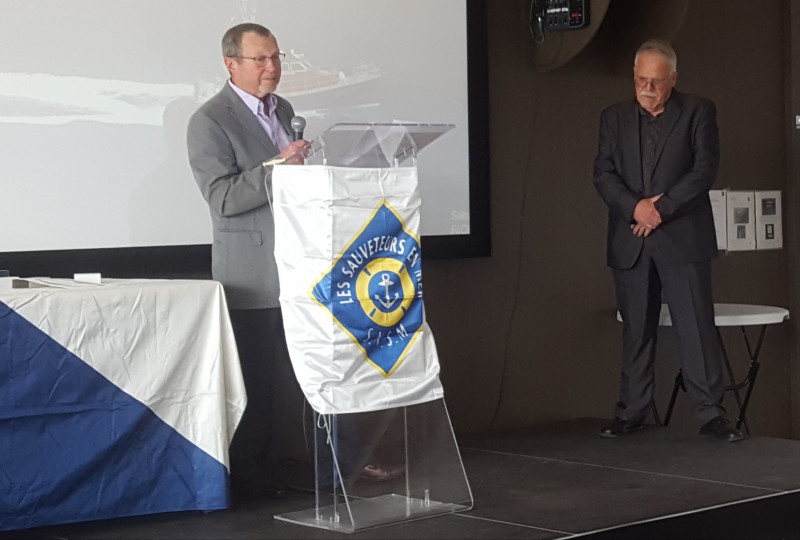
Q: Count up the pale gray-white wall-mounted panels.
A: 3